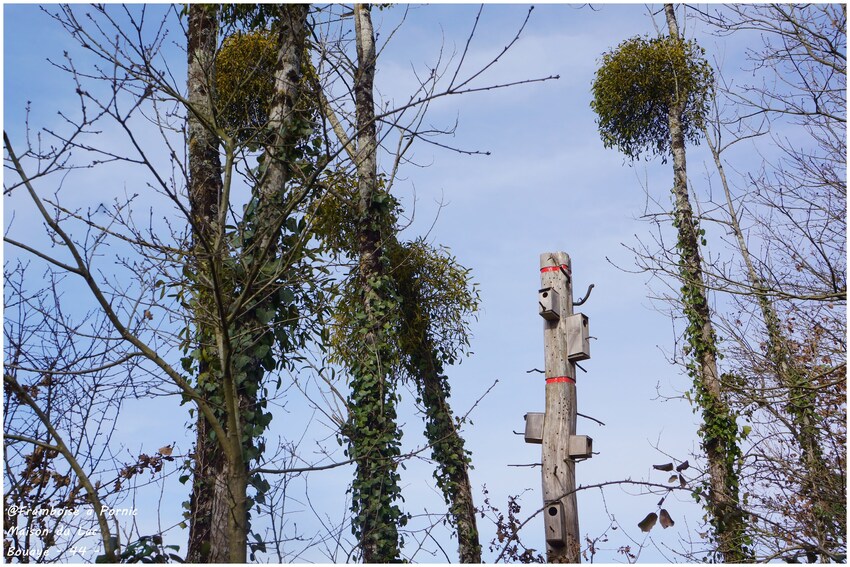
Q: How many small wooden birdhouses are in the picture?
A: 5